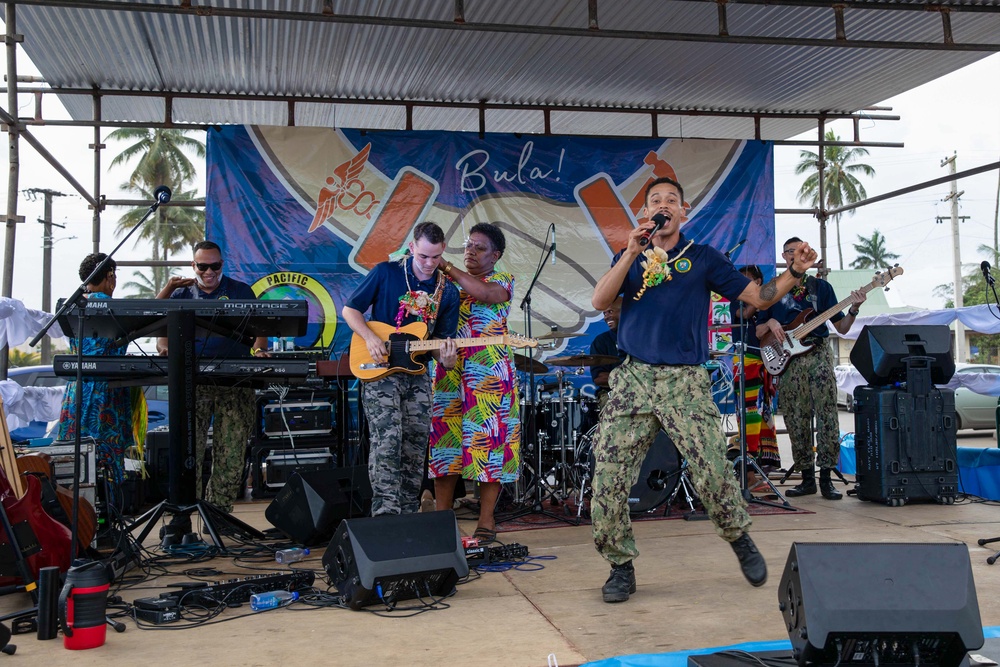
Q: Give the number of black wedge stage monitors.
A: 4